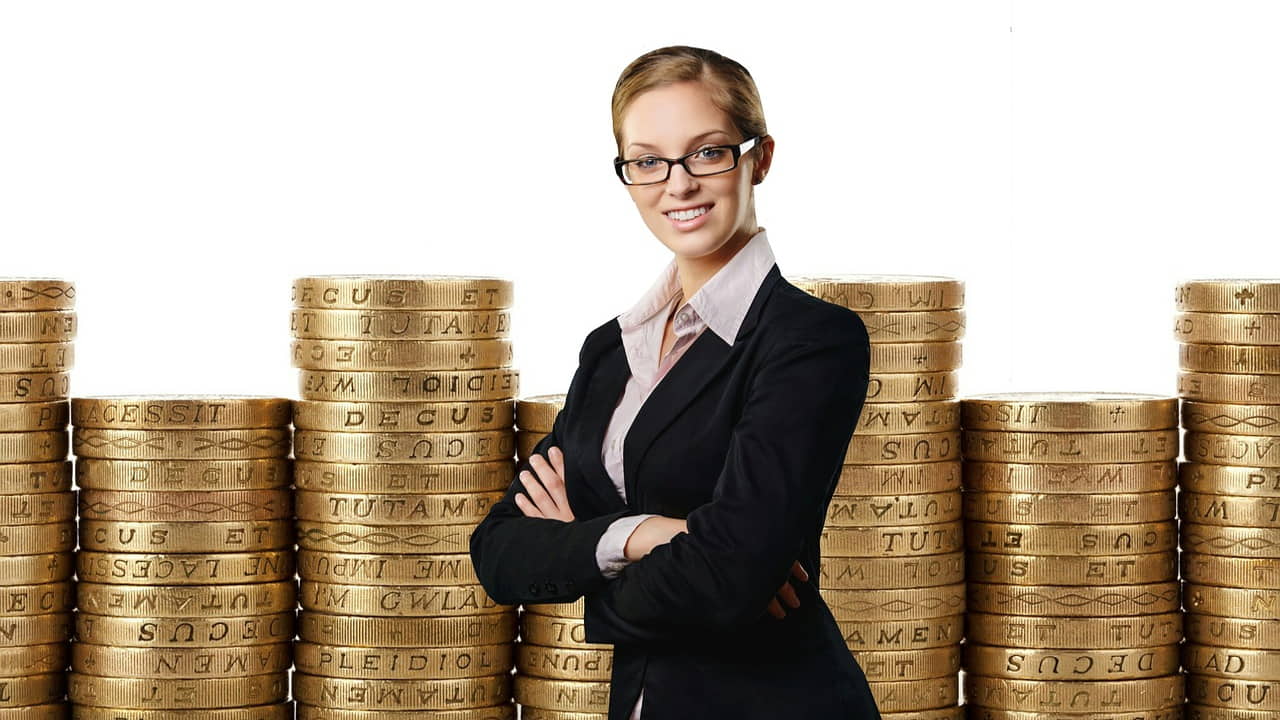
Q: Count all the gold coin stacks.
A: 7